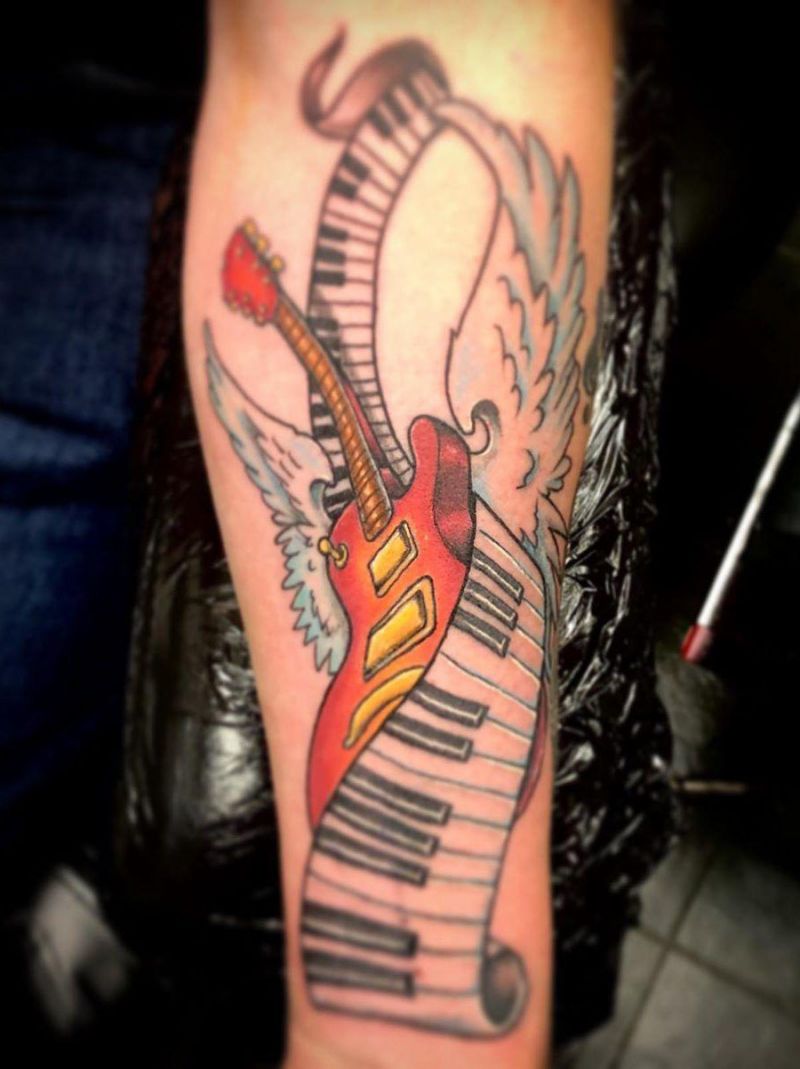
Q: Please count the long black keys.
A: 10